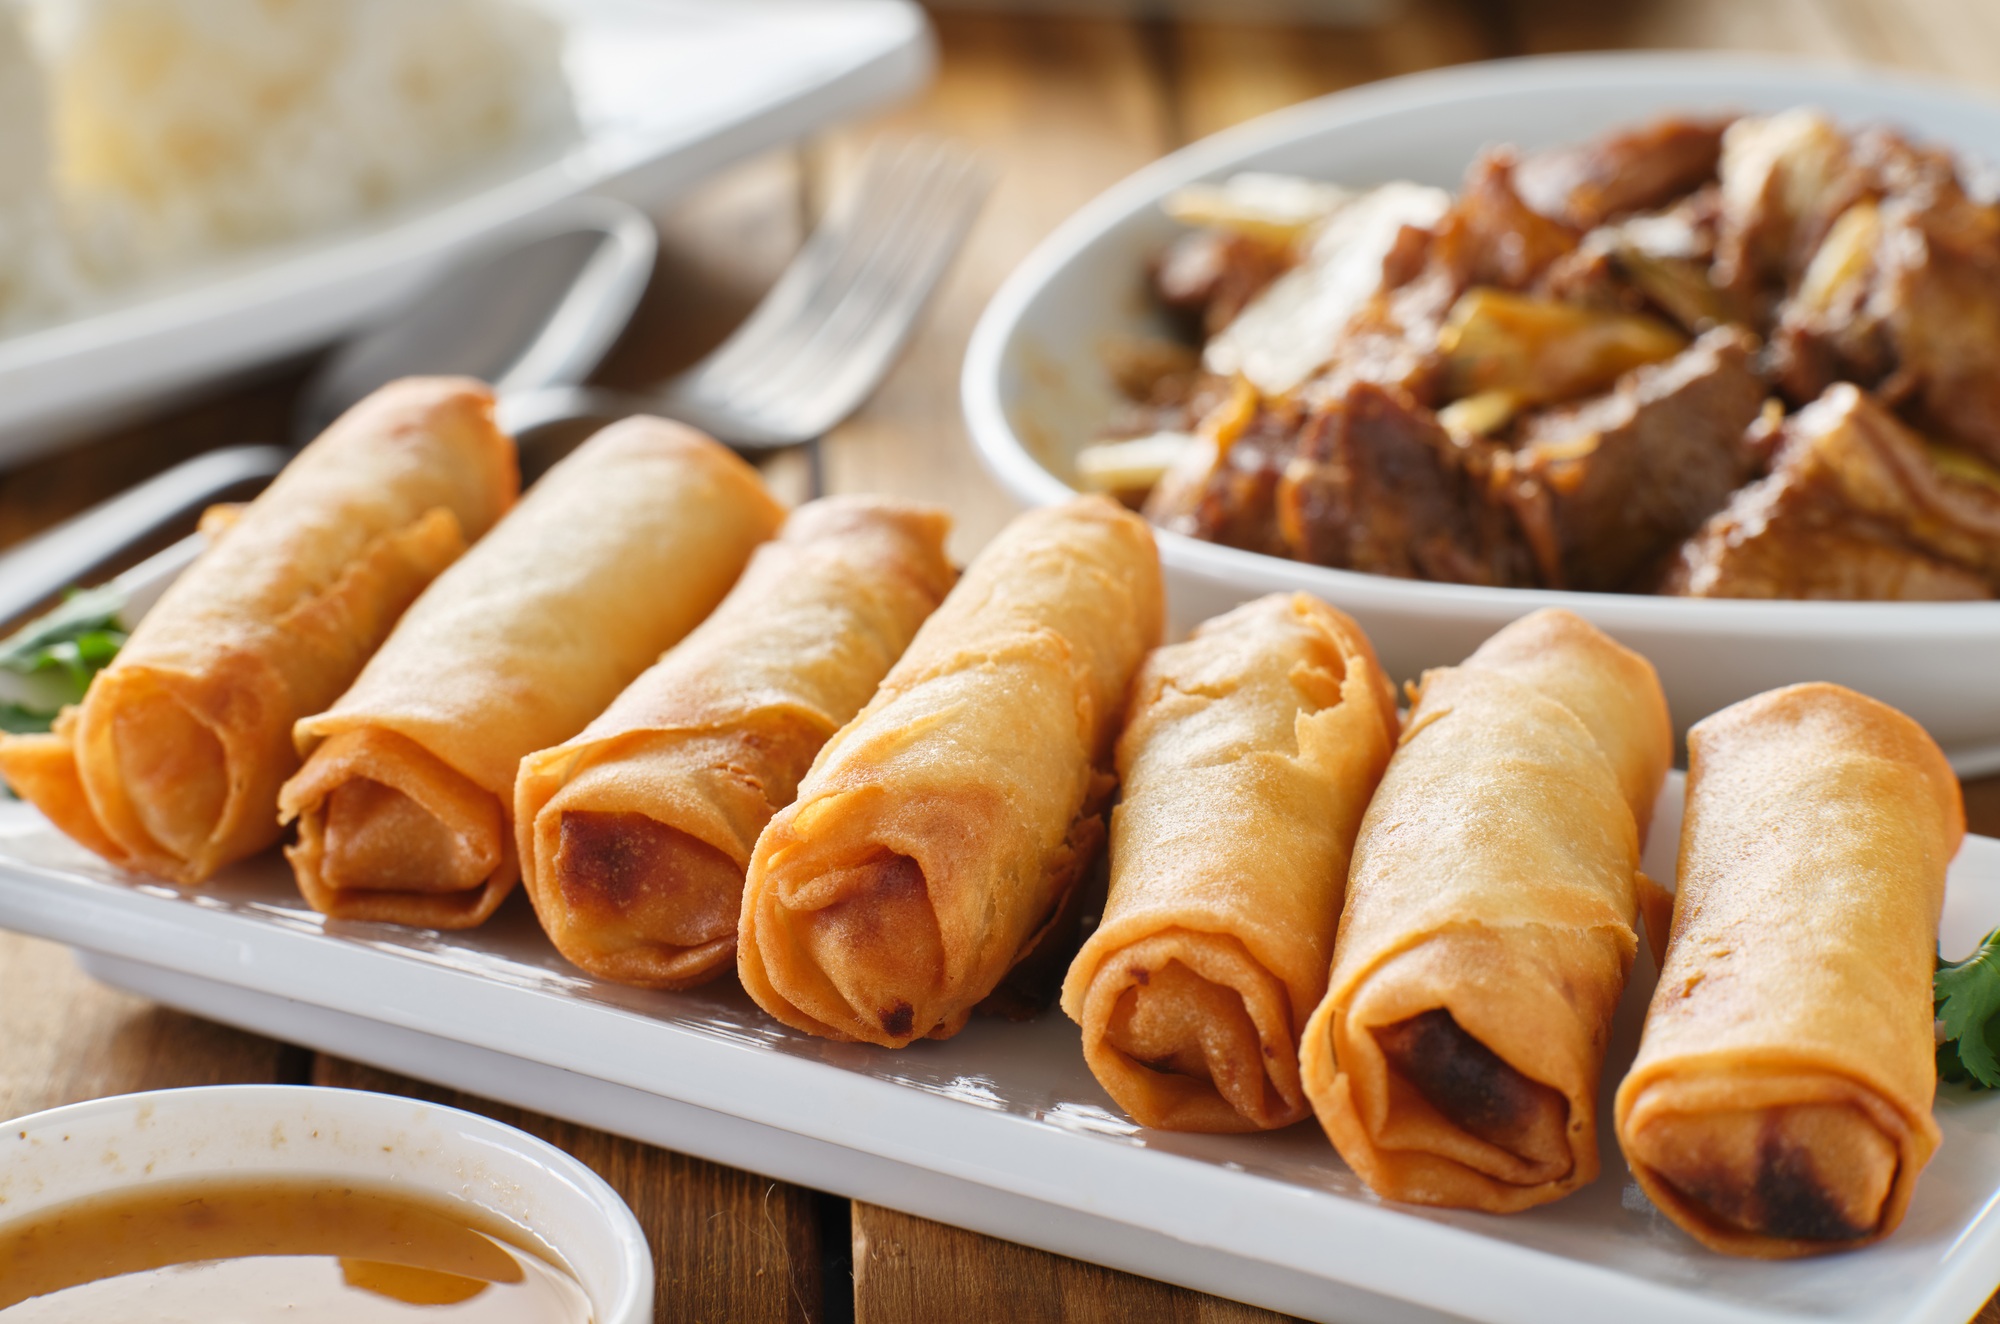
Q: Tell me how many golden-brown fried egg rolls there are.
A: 7